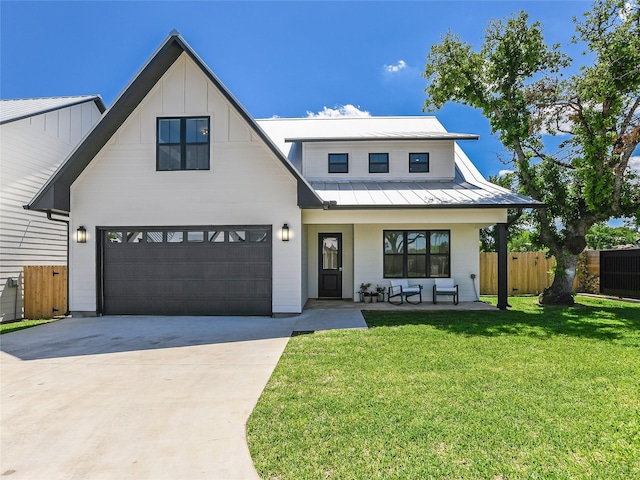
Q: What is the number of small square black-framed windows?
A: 3